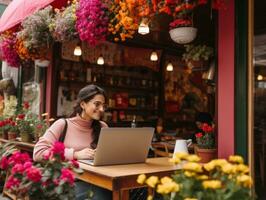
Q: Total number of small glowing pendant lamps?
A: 5